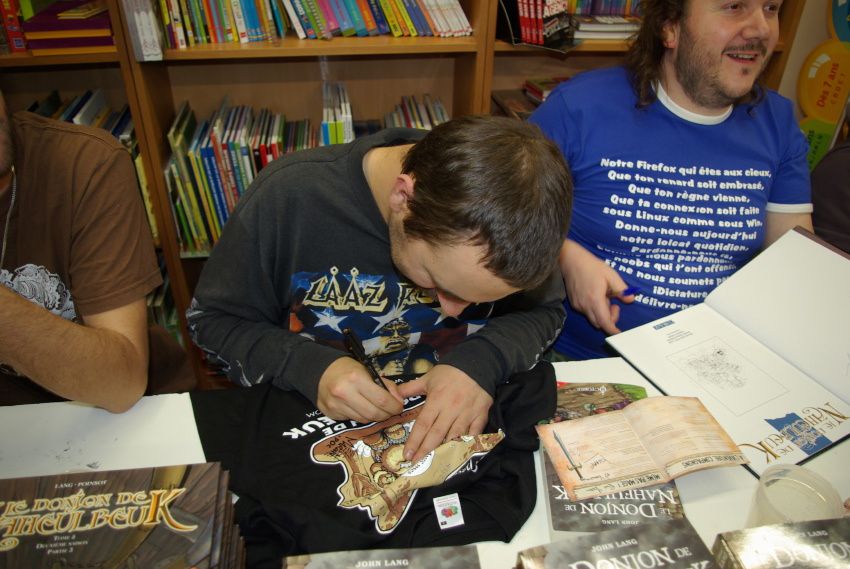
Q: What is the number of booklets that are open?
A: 2